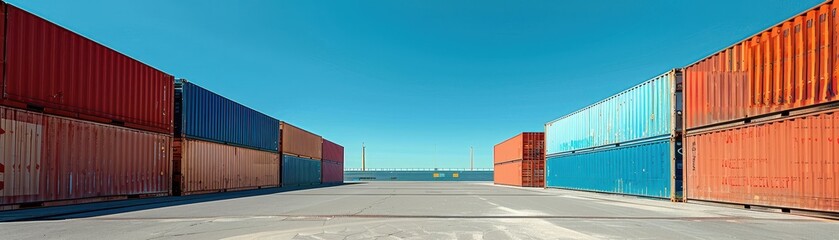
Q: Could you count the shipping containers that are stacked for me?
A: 14